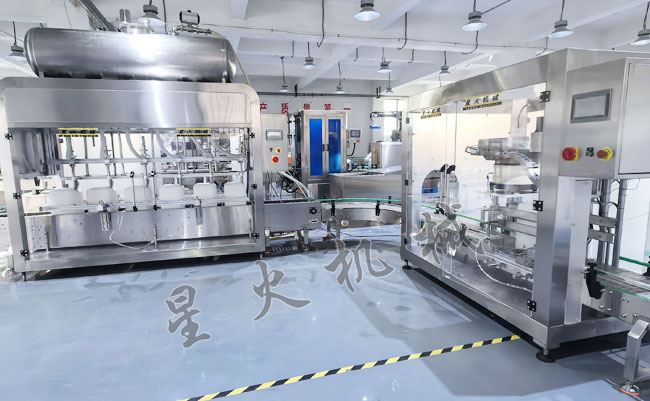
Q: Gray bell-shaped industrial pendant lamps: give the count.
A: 12